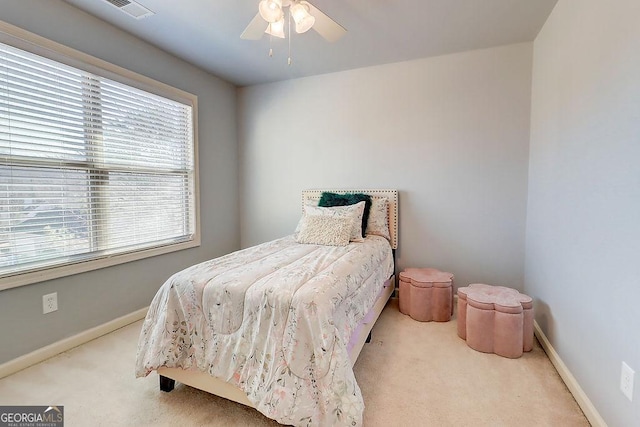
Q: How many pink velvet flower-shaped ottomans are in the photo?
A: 2